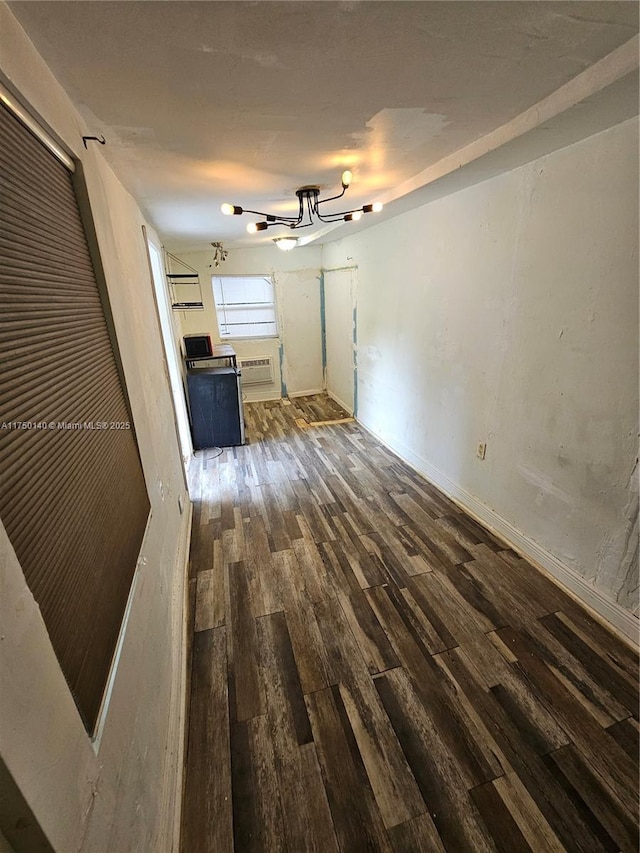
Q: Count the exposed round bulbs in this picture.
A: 5